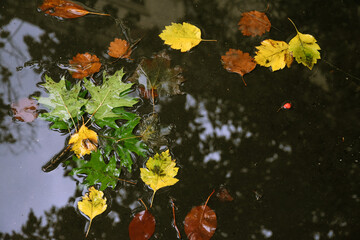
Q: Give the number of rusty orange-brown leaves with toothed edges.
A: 4